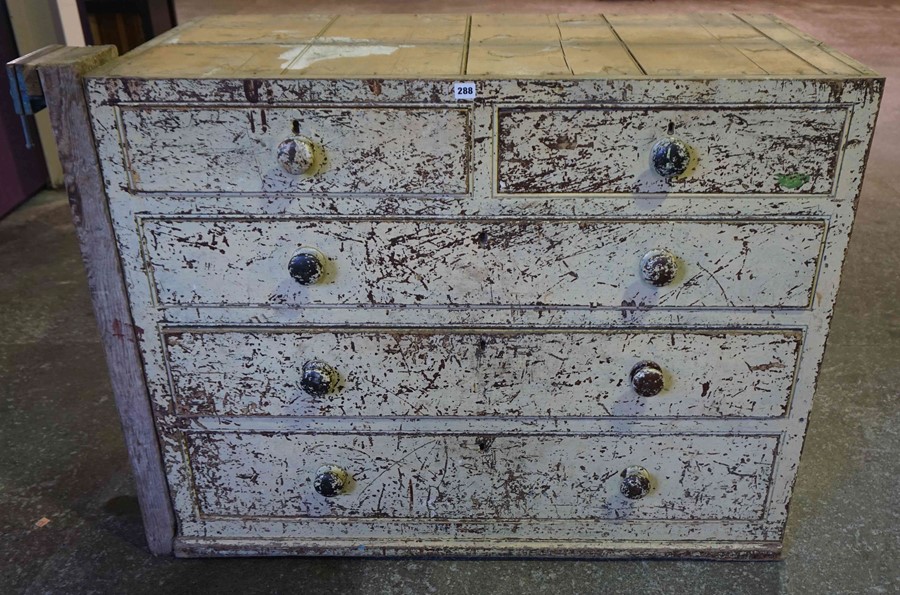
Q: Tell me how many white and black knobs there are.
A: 8